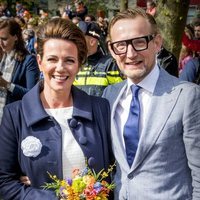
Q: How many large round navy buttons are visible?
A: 3